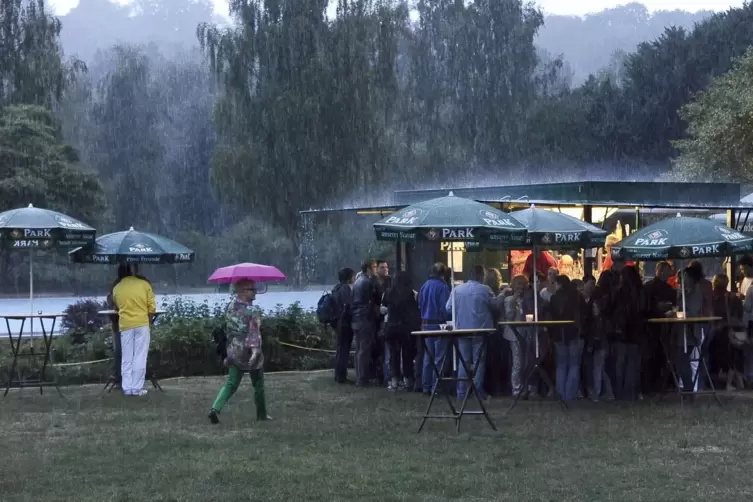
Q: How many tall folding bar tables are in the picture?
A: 5